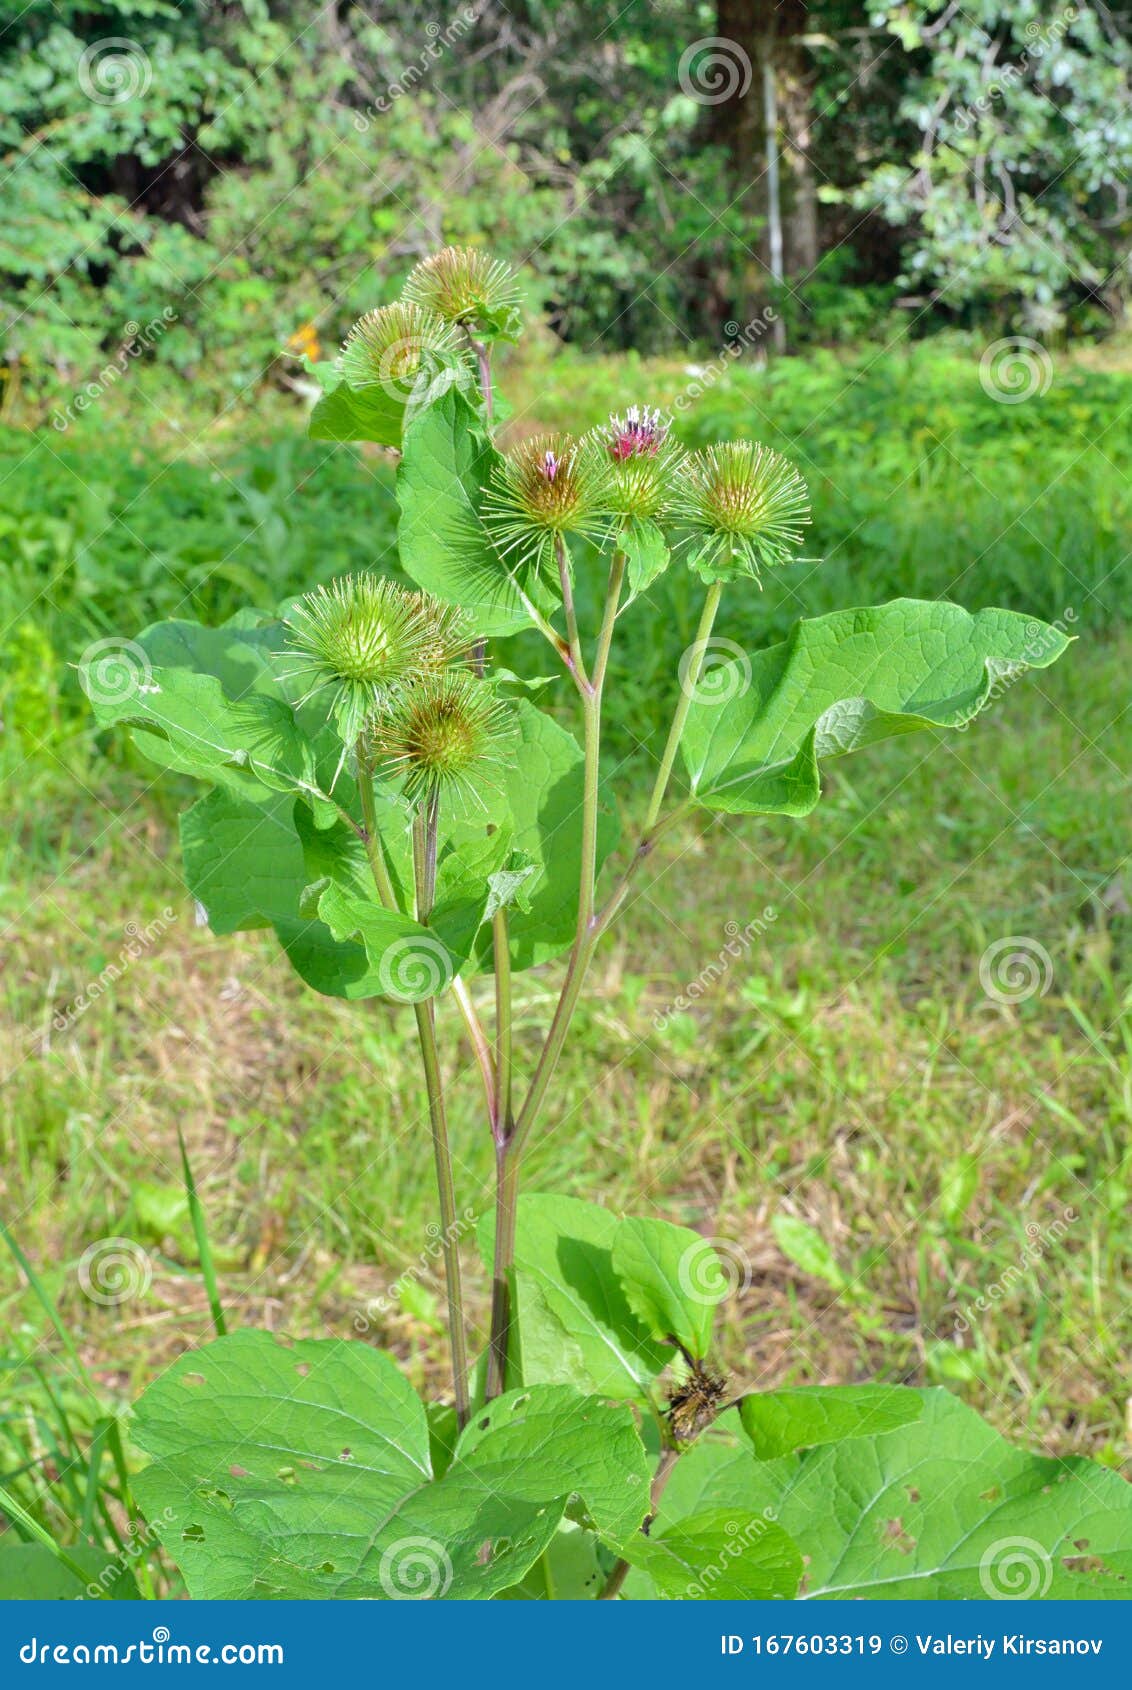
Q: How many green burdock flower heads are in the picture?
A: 8